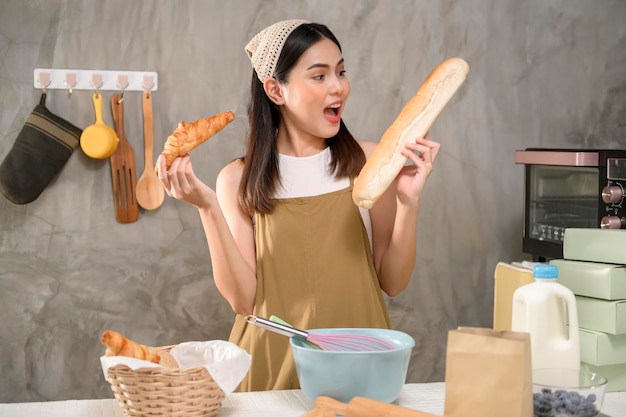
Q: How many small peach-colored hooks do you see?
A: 5